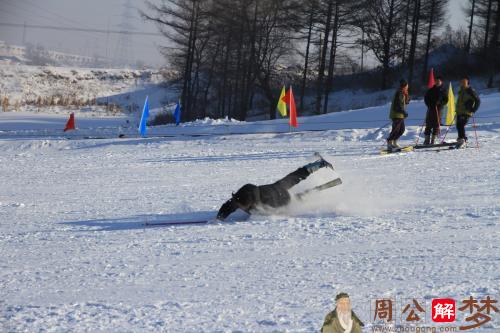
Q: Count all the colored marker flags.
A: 7